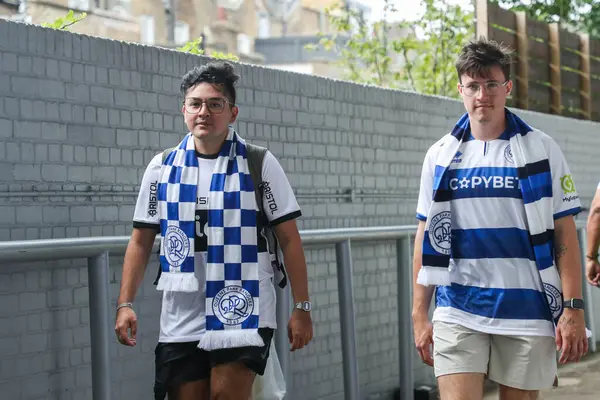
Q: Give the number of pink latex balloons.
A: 0